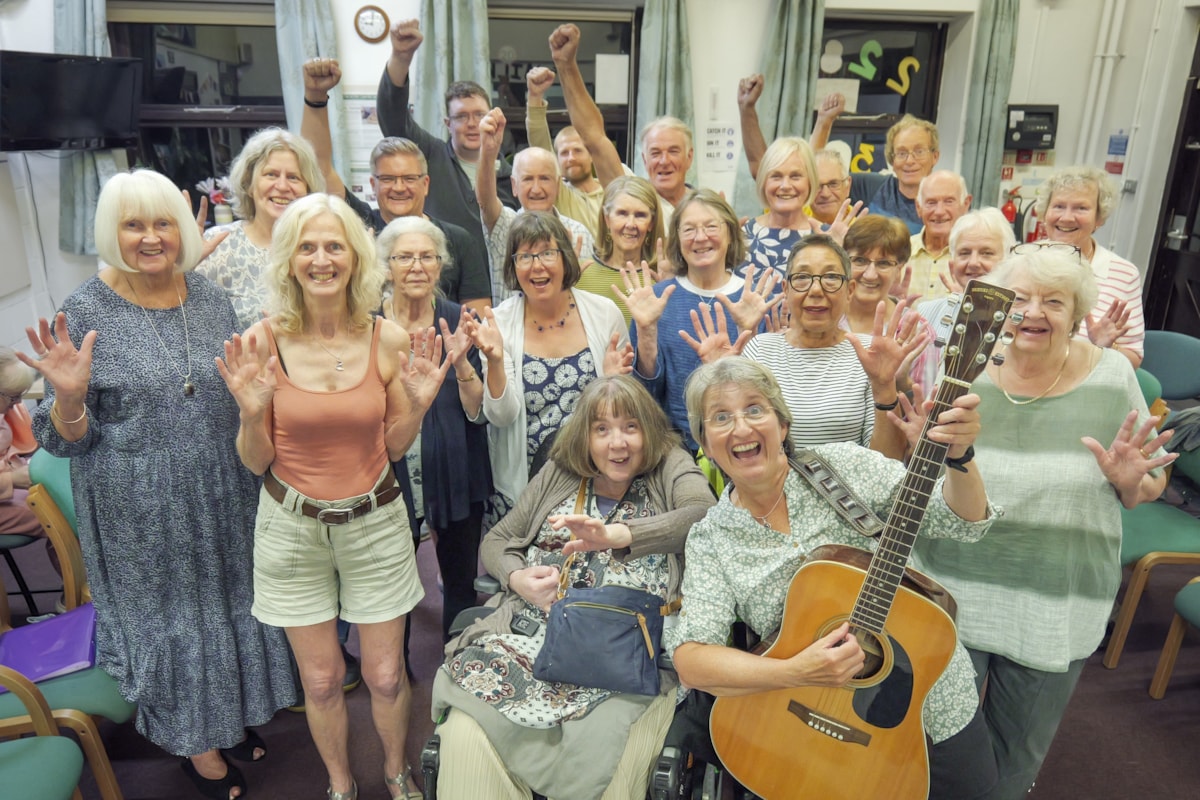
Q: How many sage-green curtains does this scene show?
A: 6